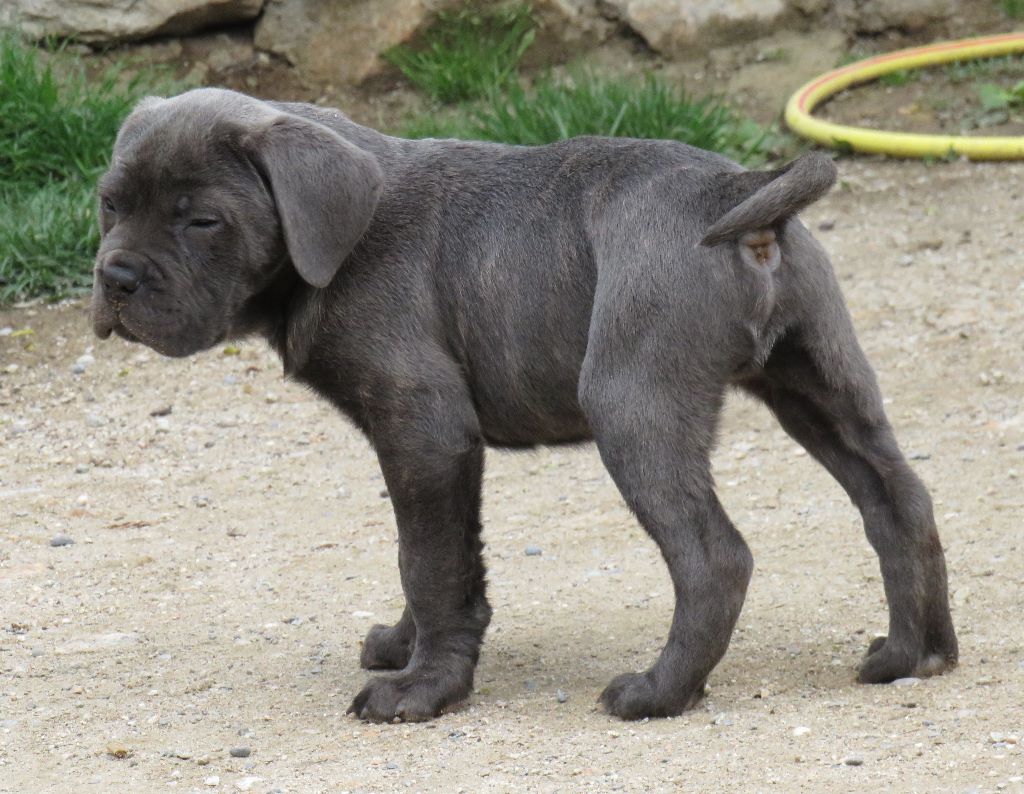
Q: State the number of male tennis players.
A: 0